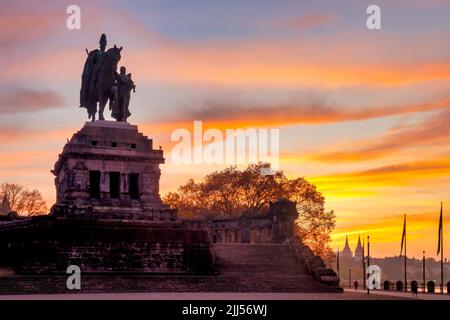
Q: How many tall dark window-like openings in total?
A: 3